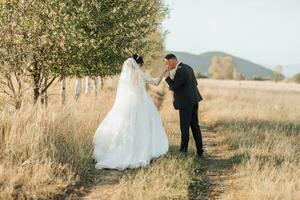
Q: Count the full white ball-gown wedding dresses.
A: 1